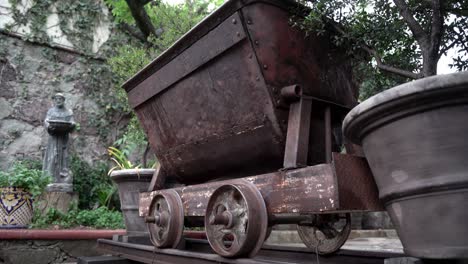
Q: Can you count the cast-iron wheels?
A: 3